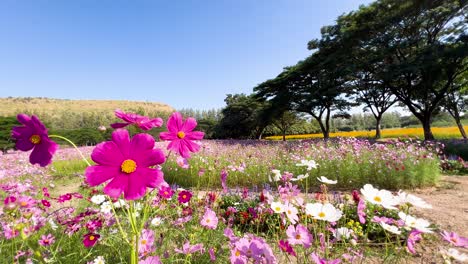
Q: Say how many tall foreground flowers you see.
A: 4